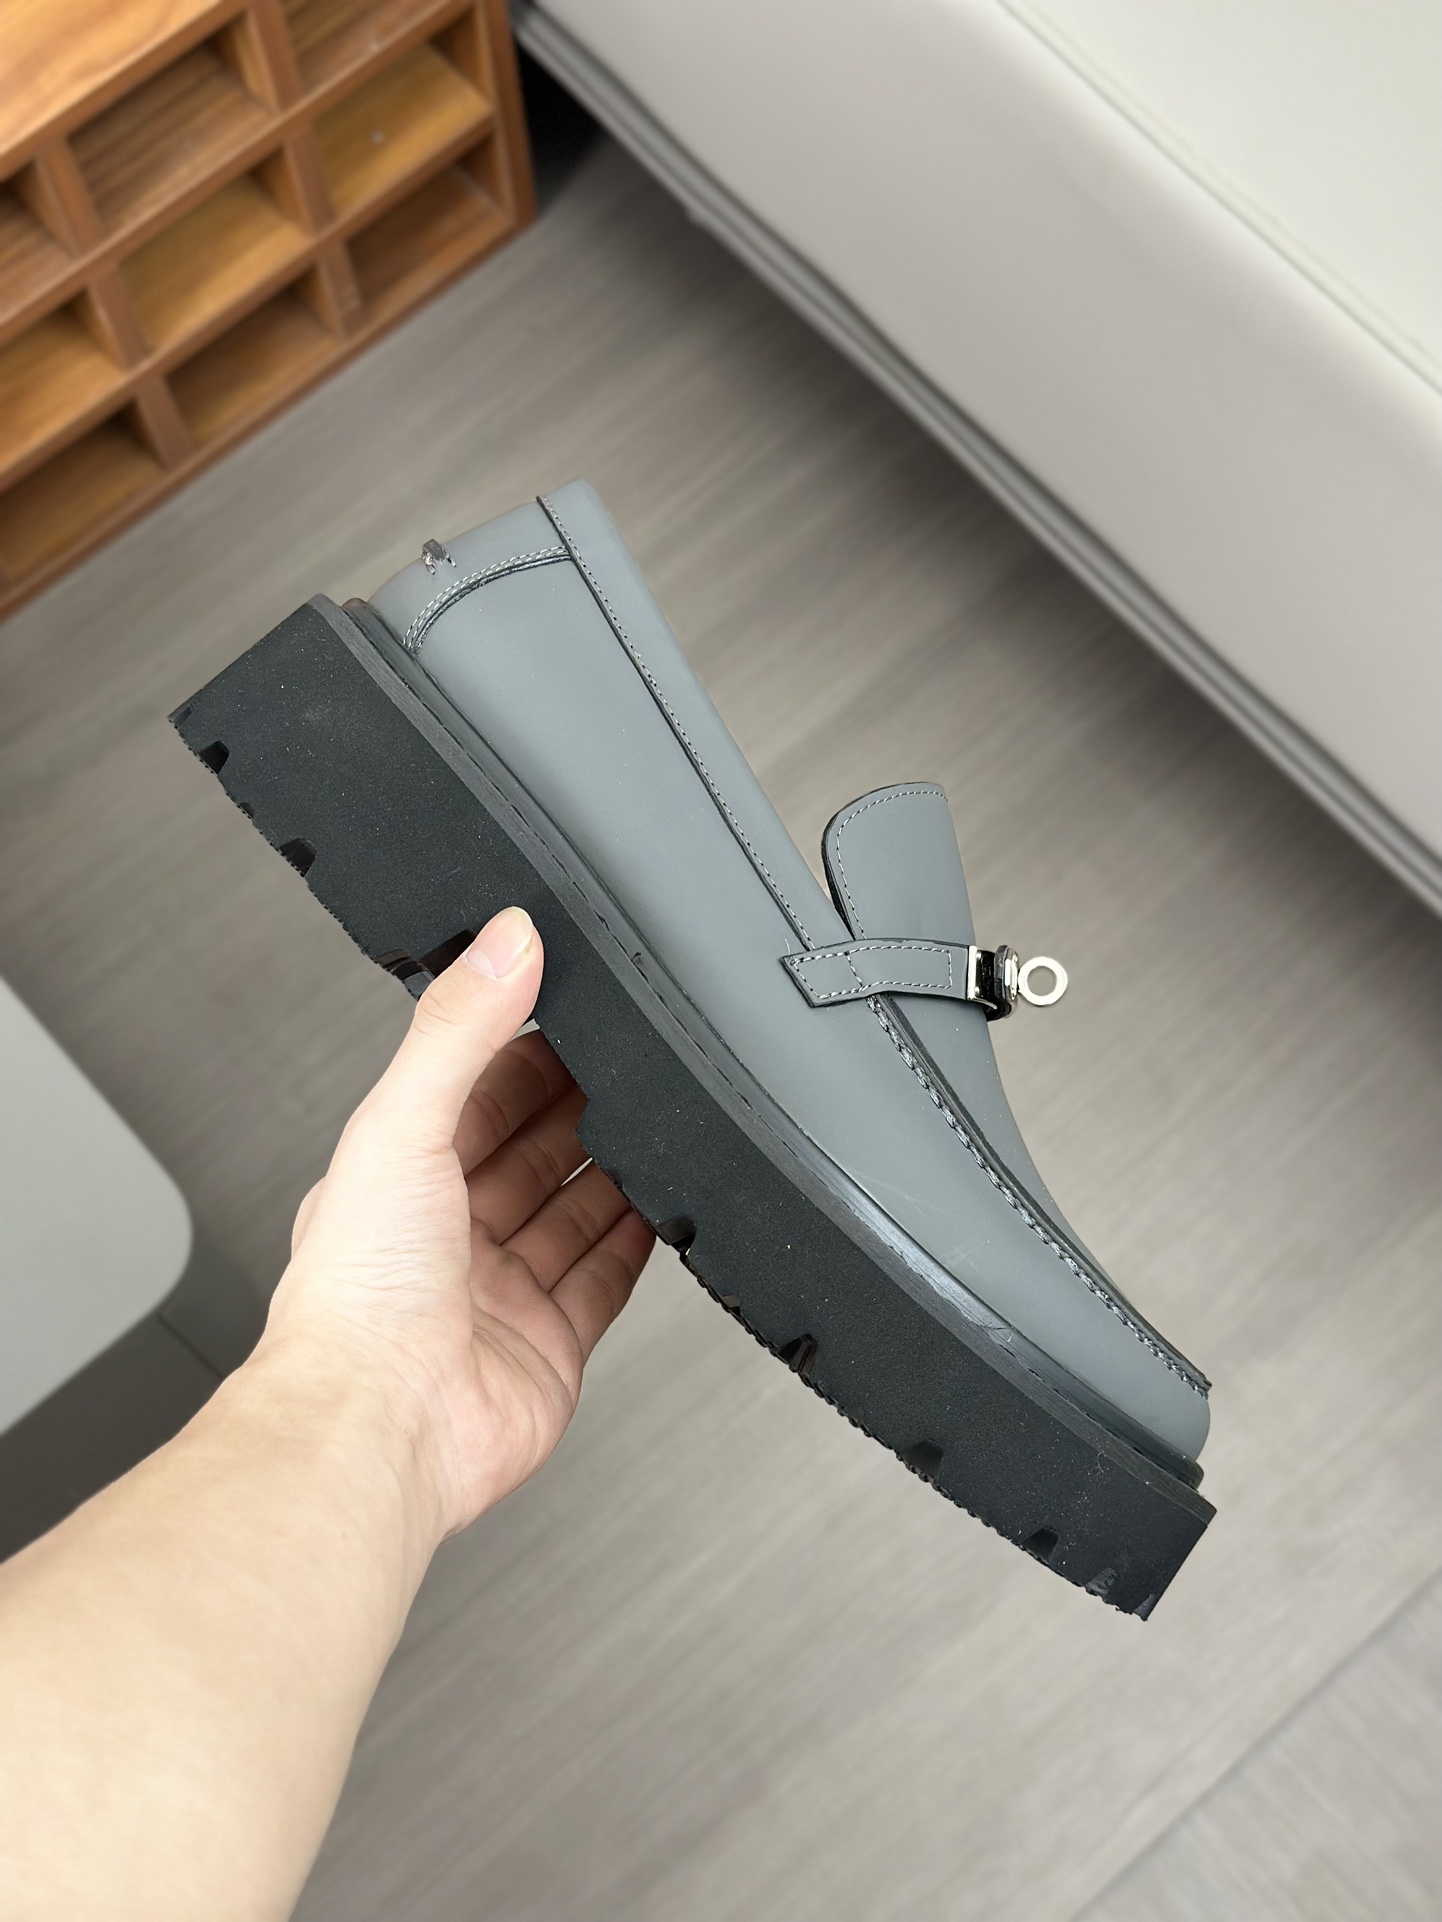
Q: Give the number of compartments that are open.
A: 9